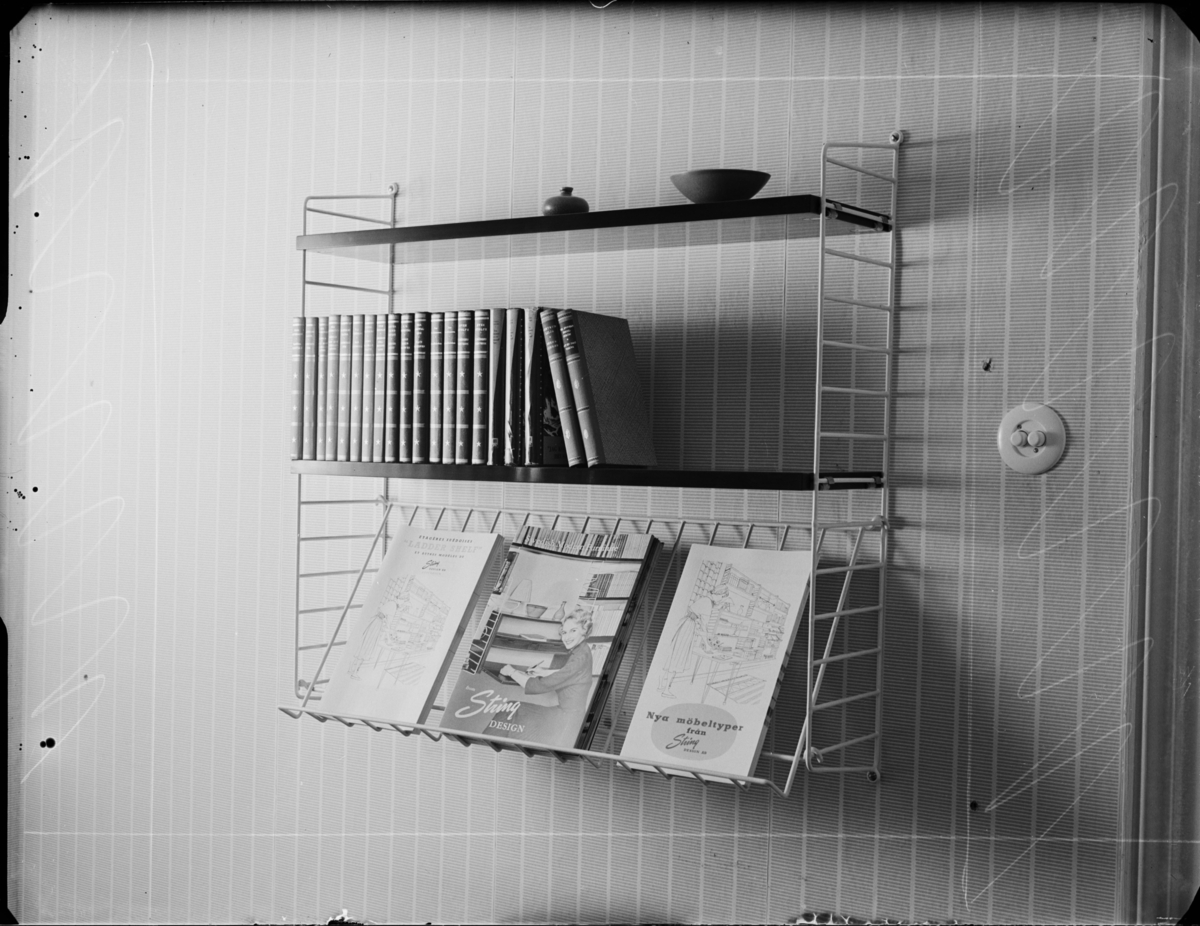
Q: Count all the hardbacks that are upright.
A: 15